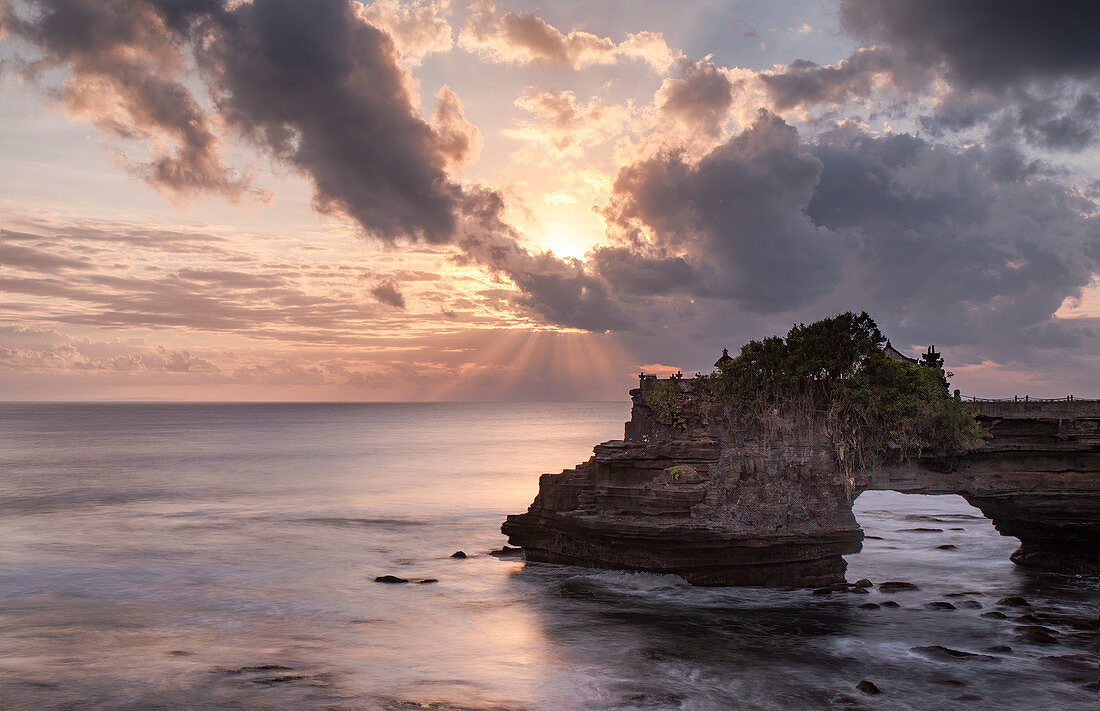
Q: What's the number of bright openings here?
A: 1